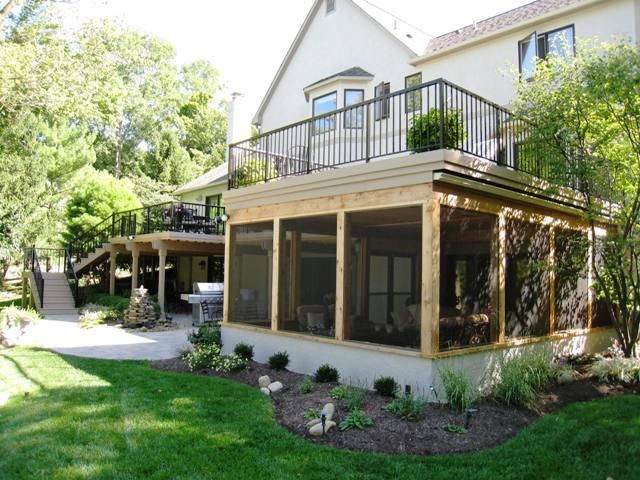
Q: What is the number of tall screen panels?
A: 7